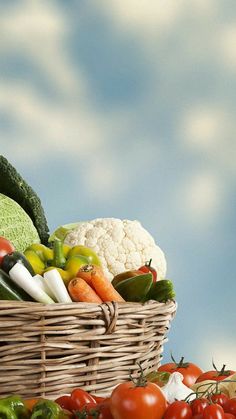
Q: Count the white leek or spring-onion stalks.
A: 3